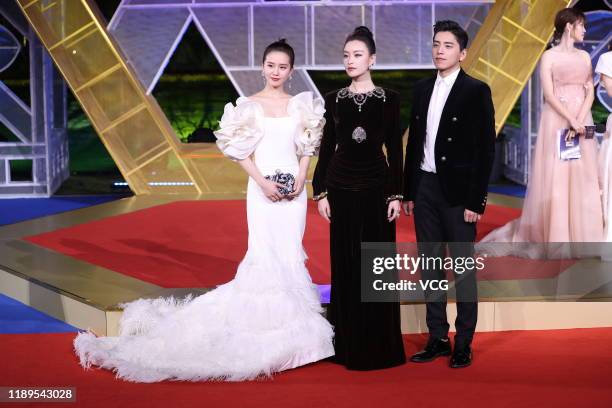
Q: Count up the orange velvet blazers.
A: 0